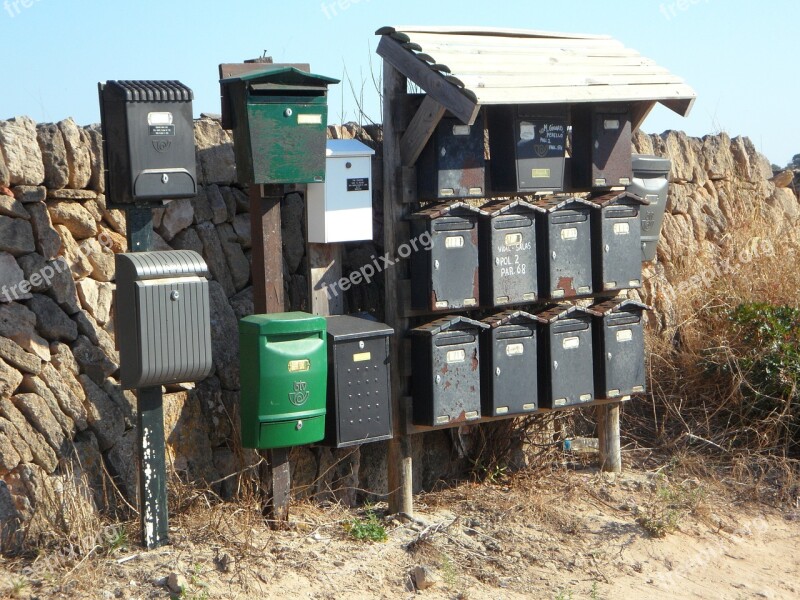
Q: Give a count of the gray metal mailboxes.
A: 15